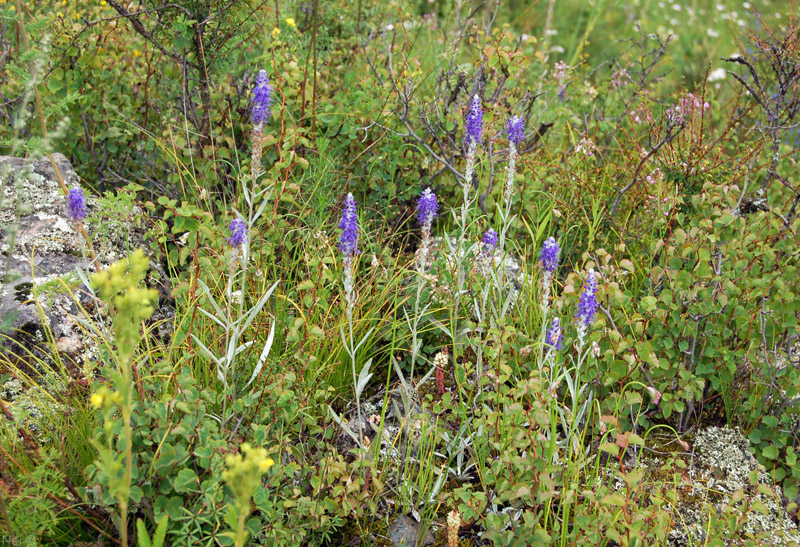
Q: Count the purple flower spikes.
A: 11